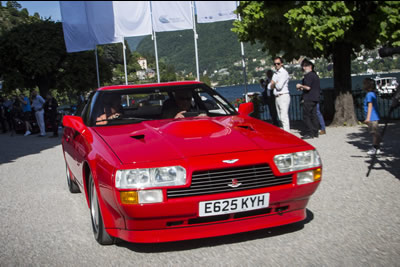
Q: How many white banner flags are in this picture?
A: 5